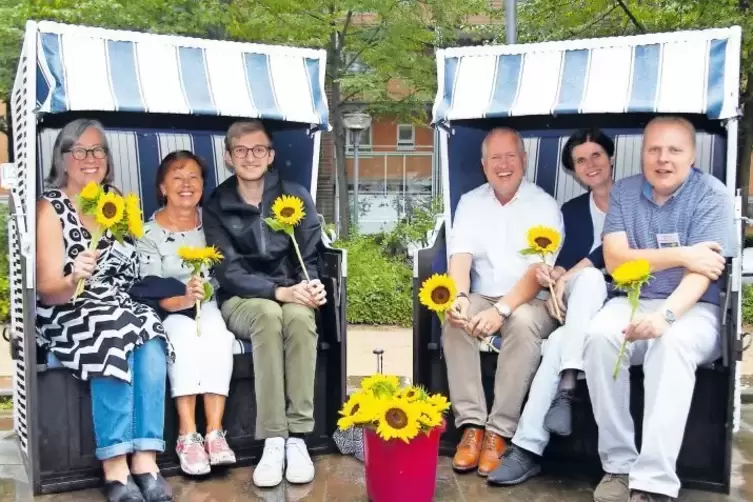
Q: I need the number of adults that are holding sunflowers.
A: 6